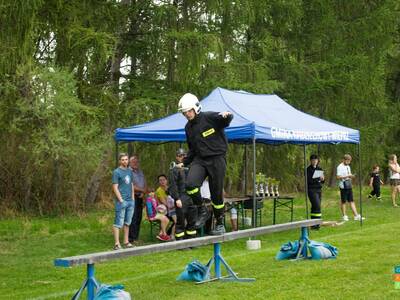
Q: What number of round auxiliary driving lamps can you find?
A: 0